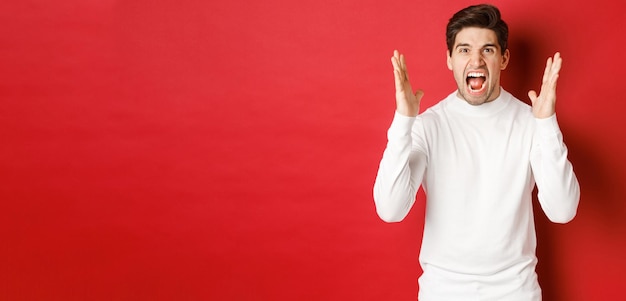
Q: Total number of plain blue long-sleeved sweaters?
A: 0